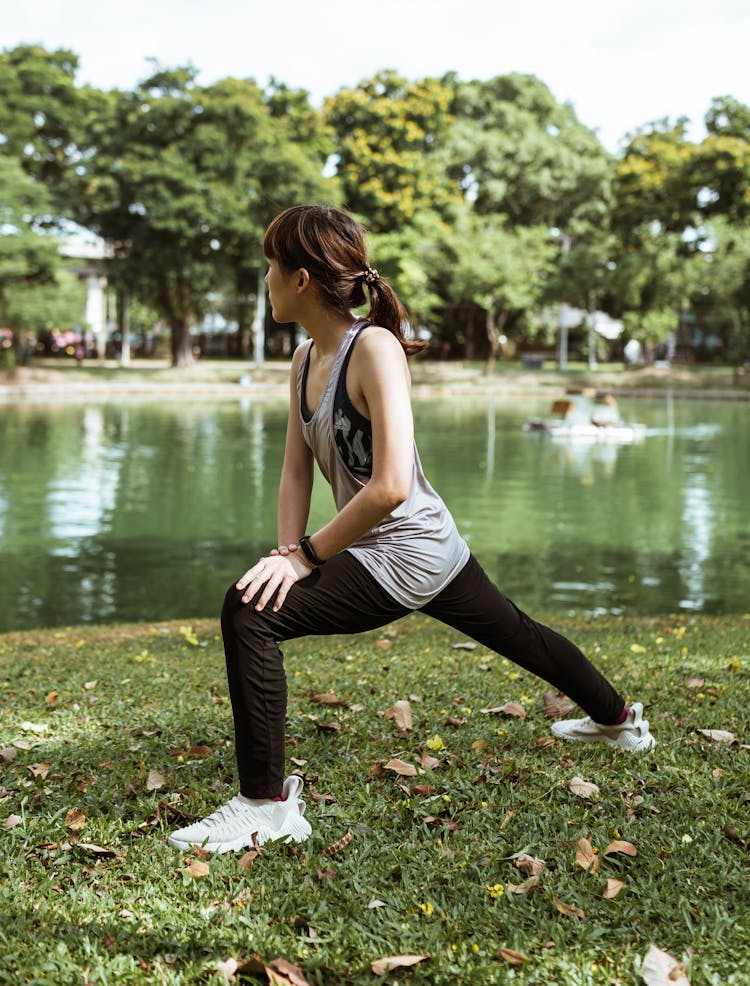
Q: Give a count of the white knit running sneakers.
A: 2